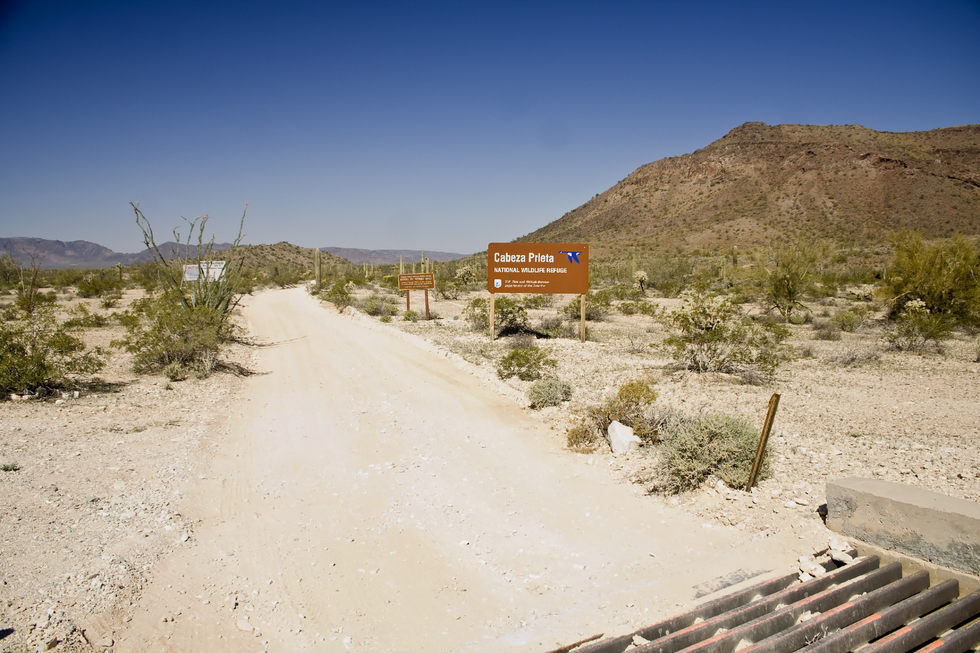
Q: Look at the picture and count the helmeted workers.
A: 0